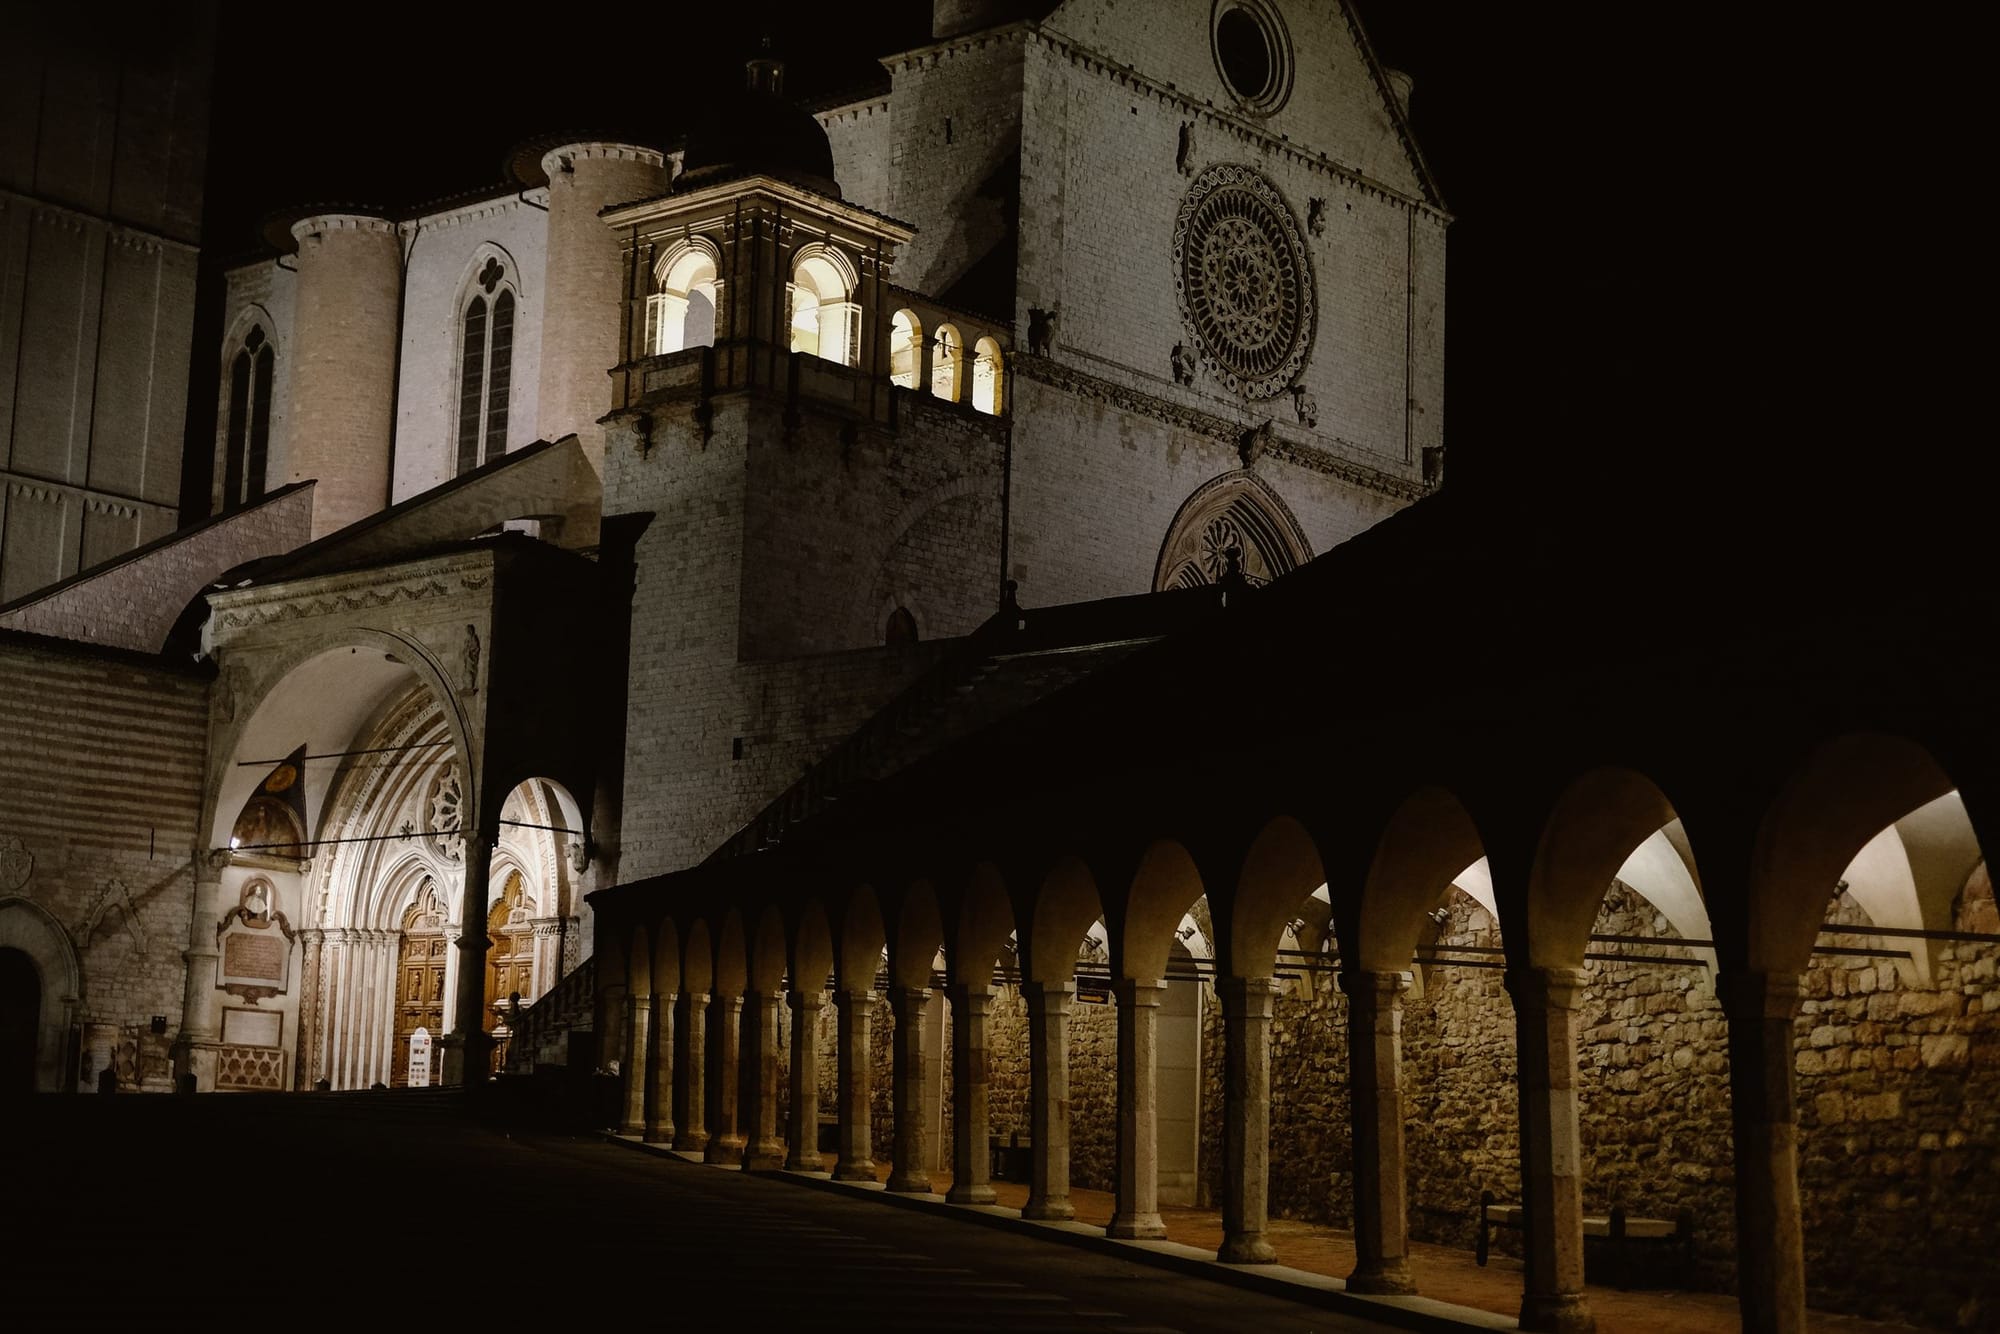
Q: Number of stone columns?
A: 15